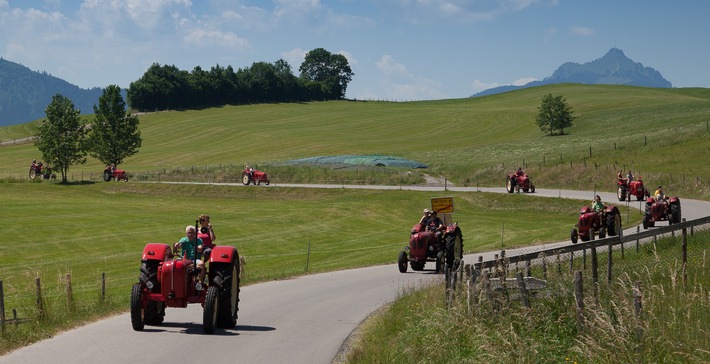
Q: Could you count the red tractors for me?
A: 9